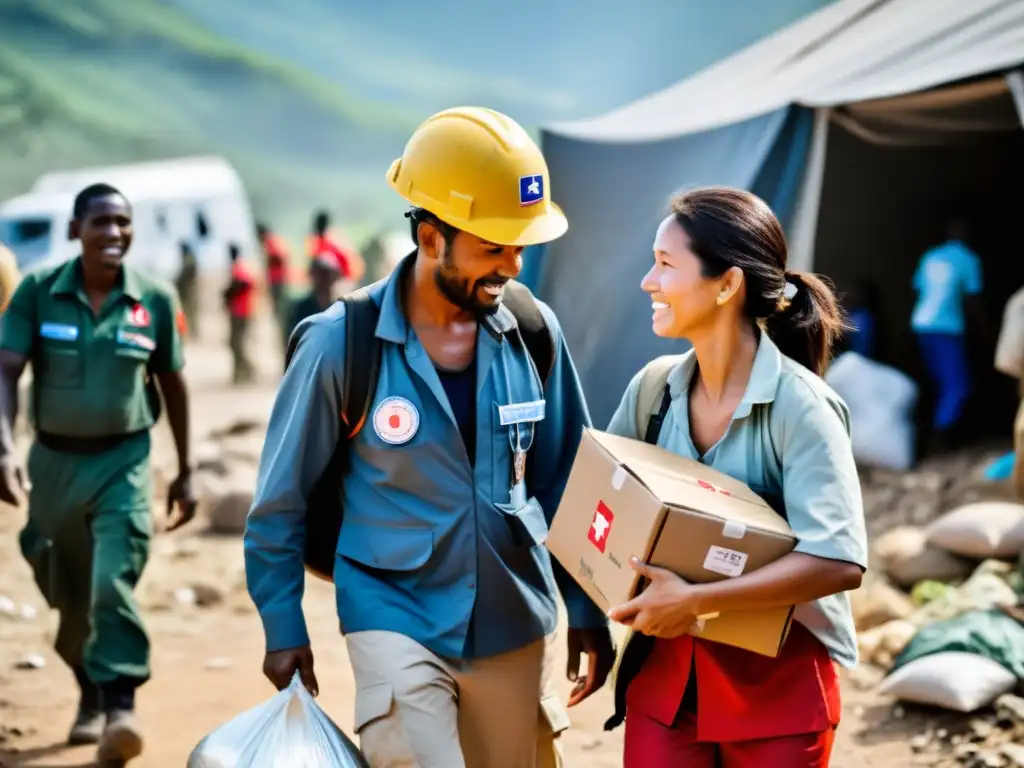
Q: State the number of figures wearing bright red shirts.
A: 3